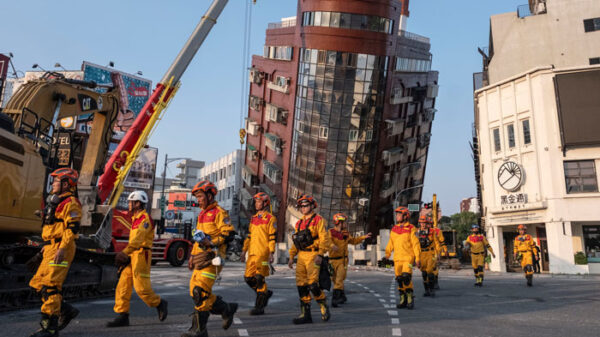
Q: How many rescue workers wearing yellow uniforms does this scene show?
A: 11